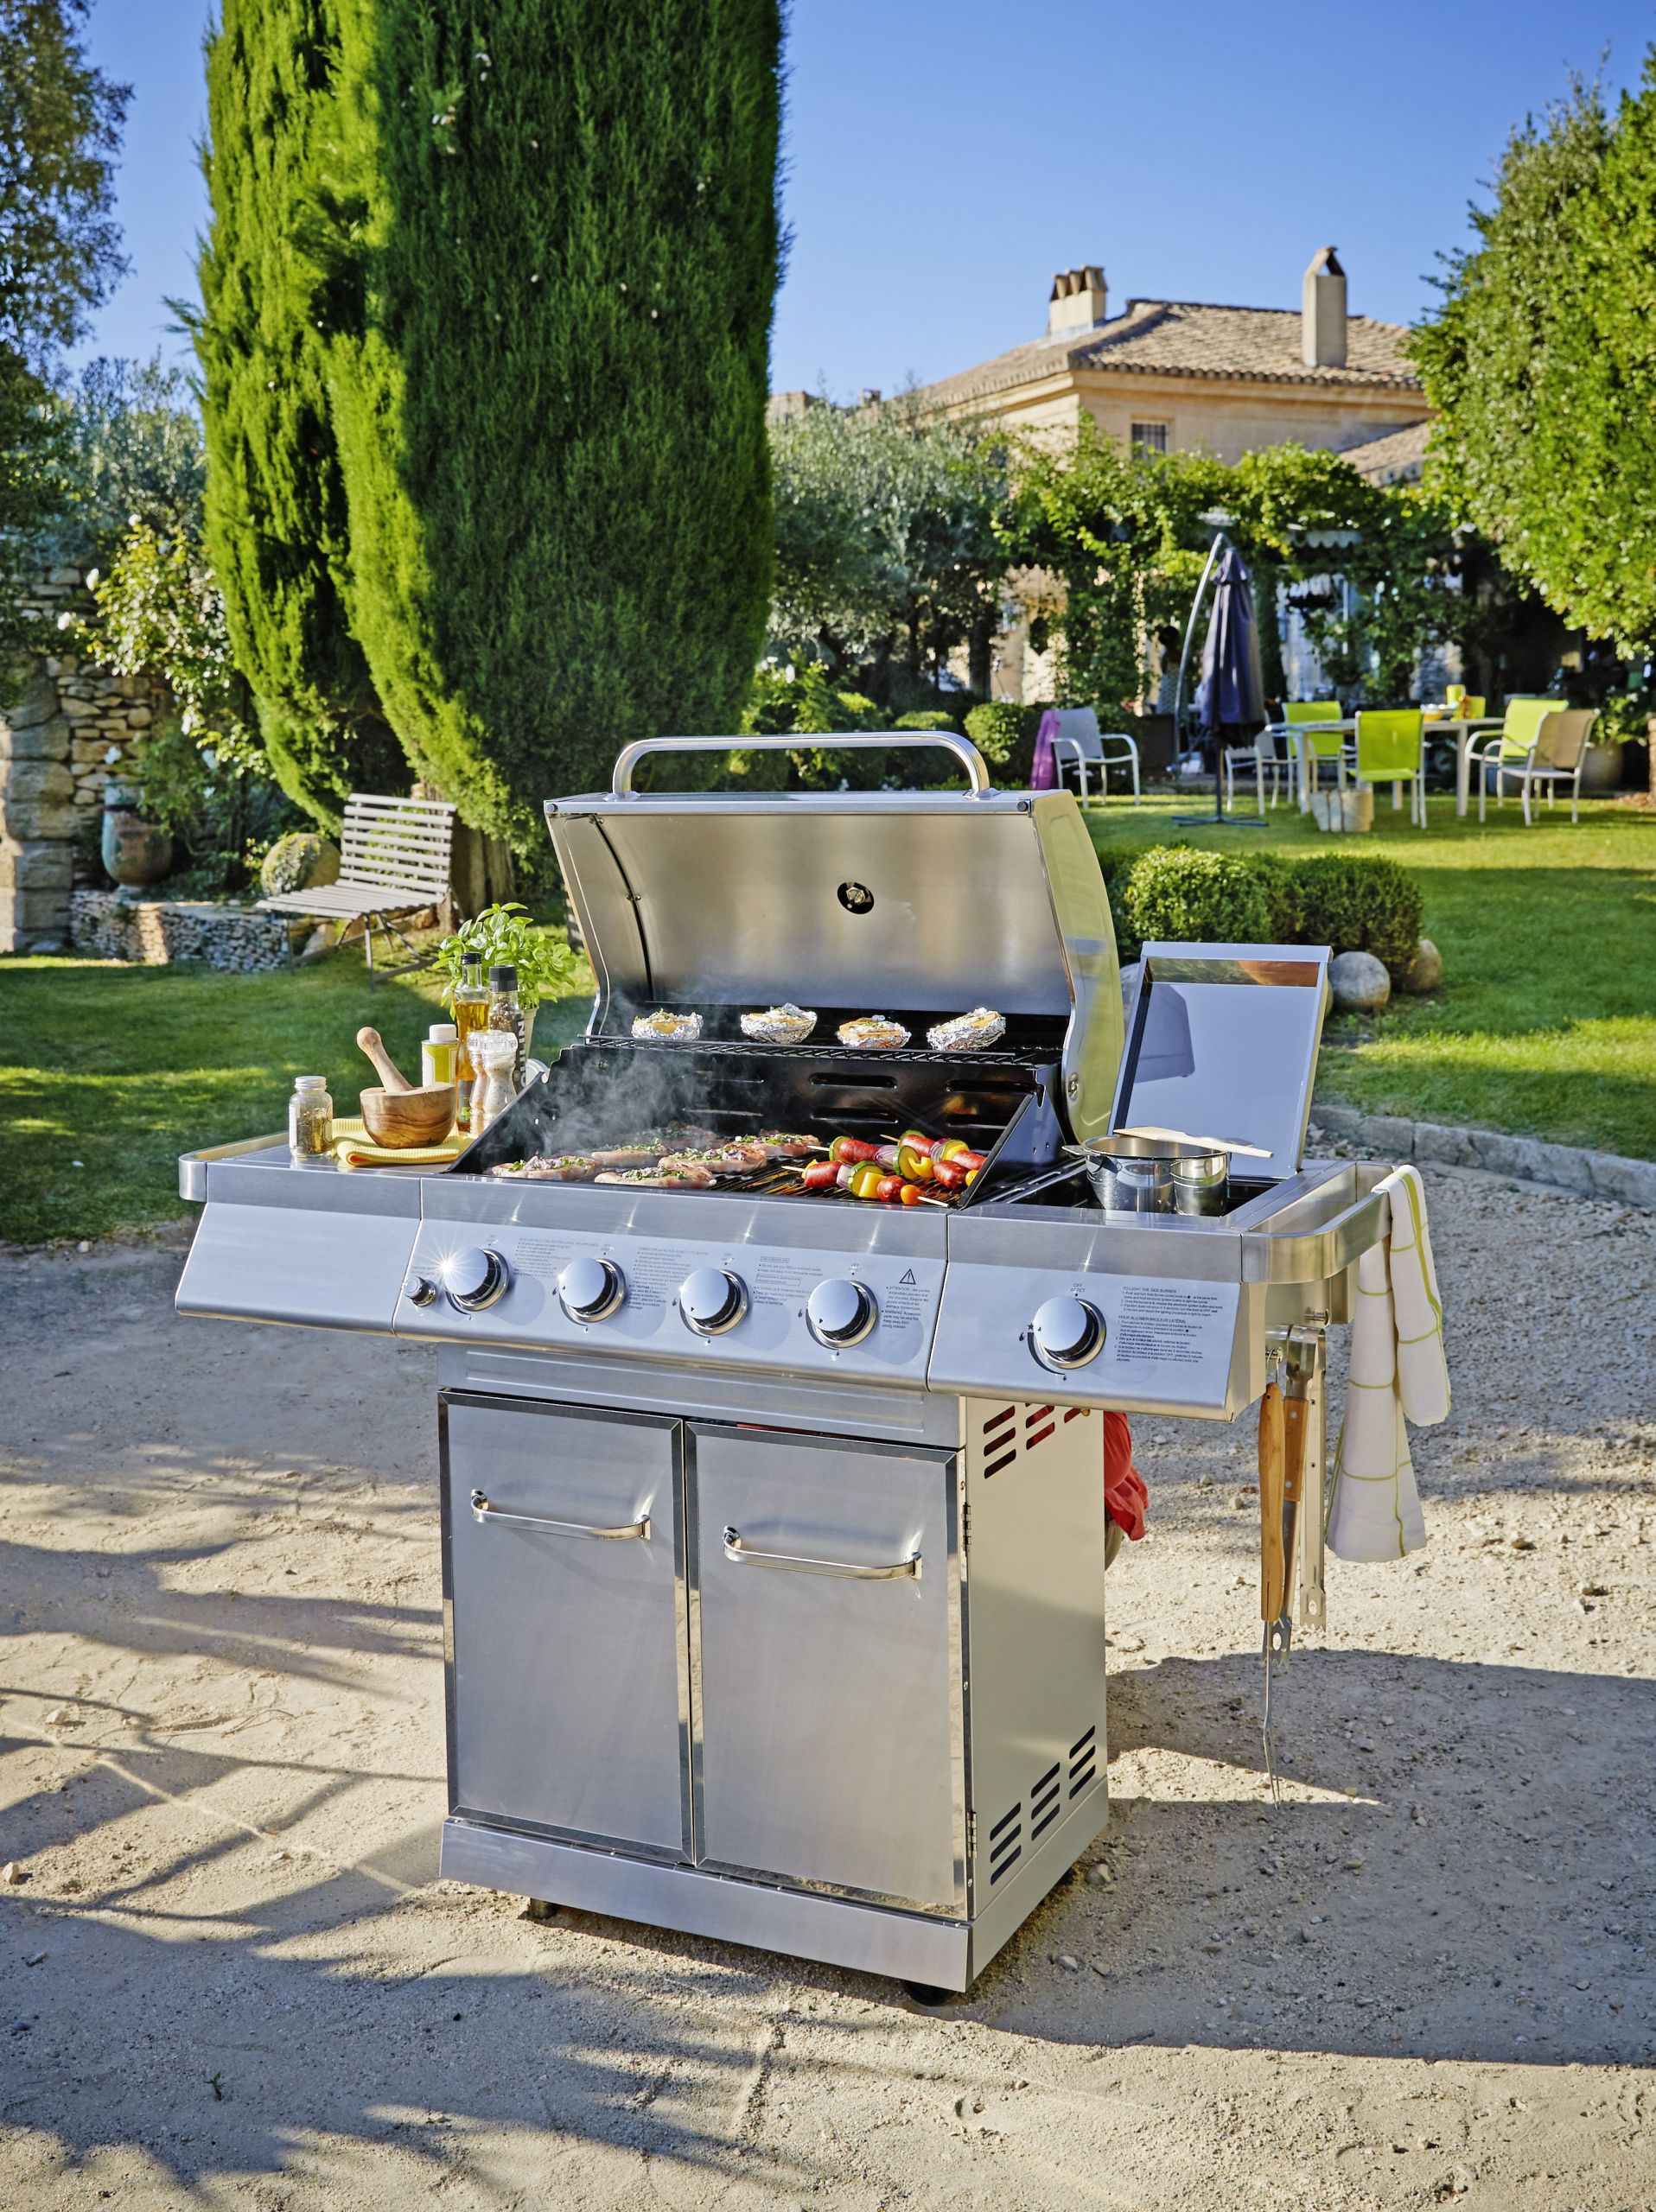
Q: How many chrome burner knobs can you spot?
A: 5